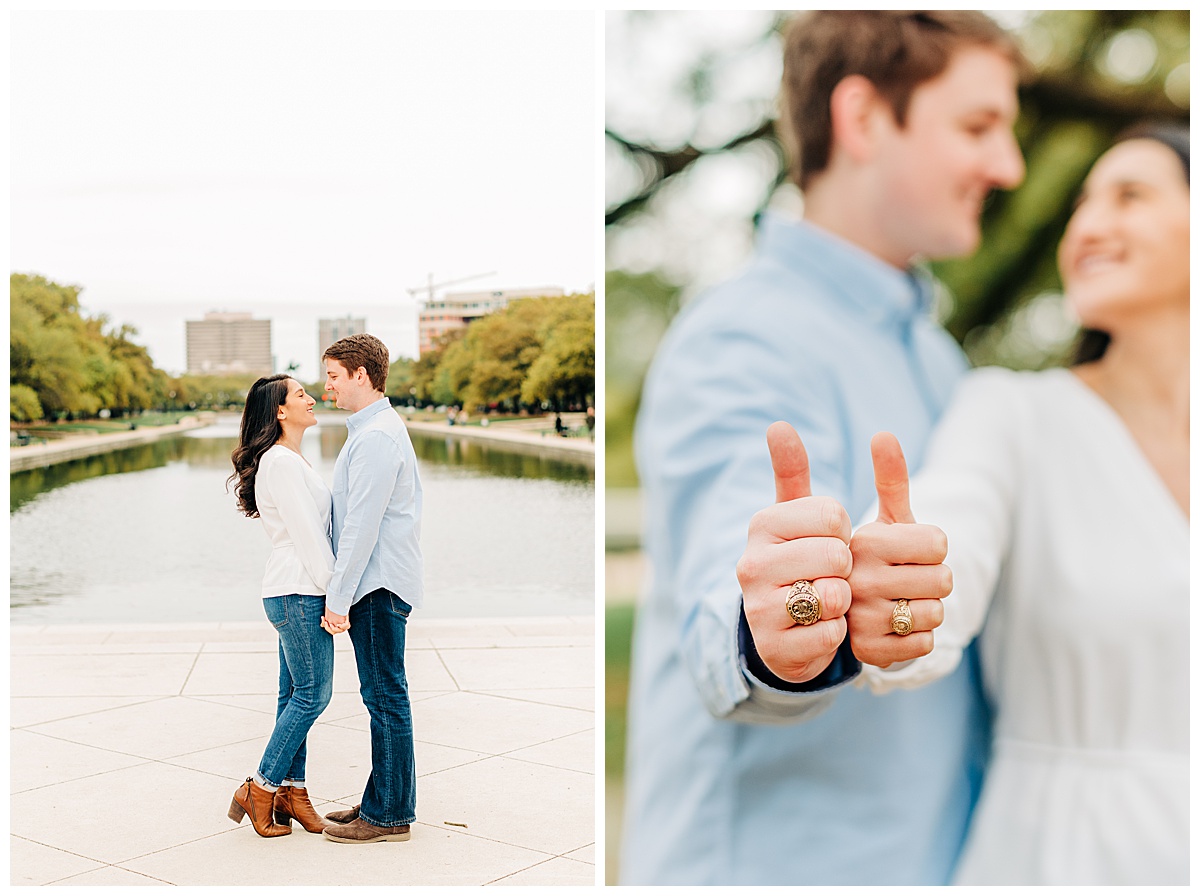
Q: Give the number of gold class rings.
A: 2